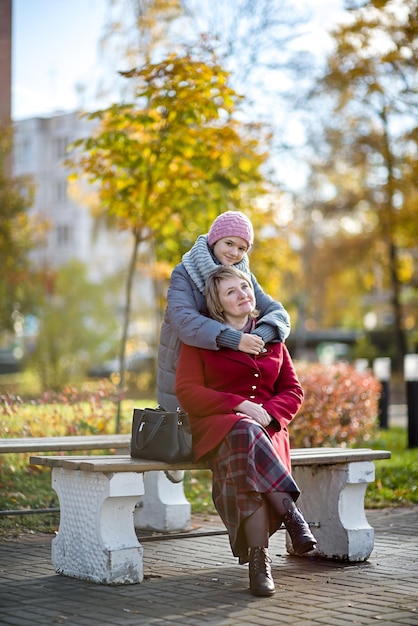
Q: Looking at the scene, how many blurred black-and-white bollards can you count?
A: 3